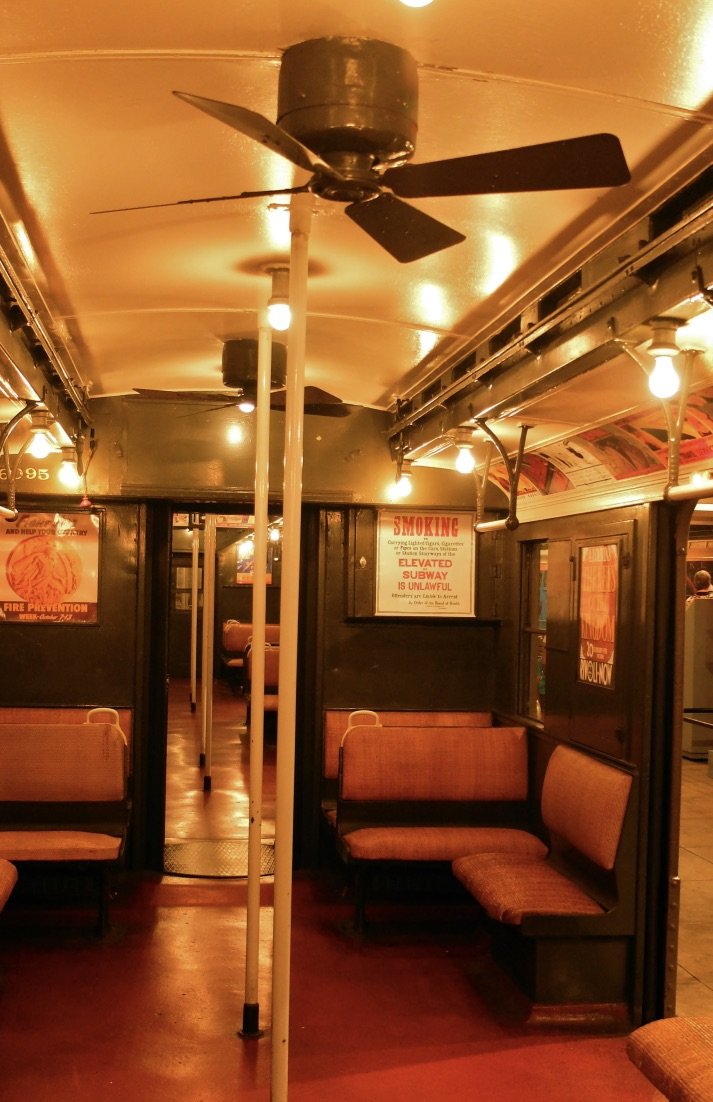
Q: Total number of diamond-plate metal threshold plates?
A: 1